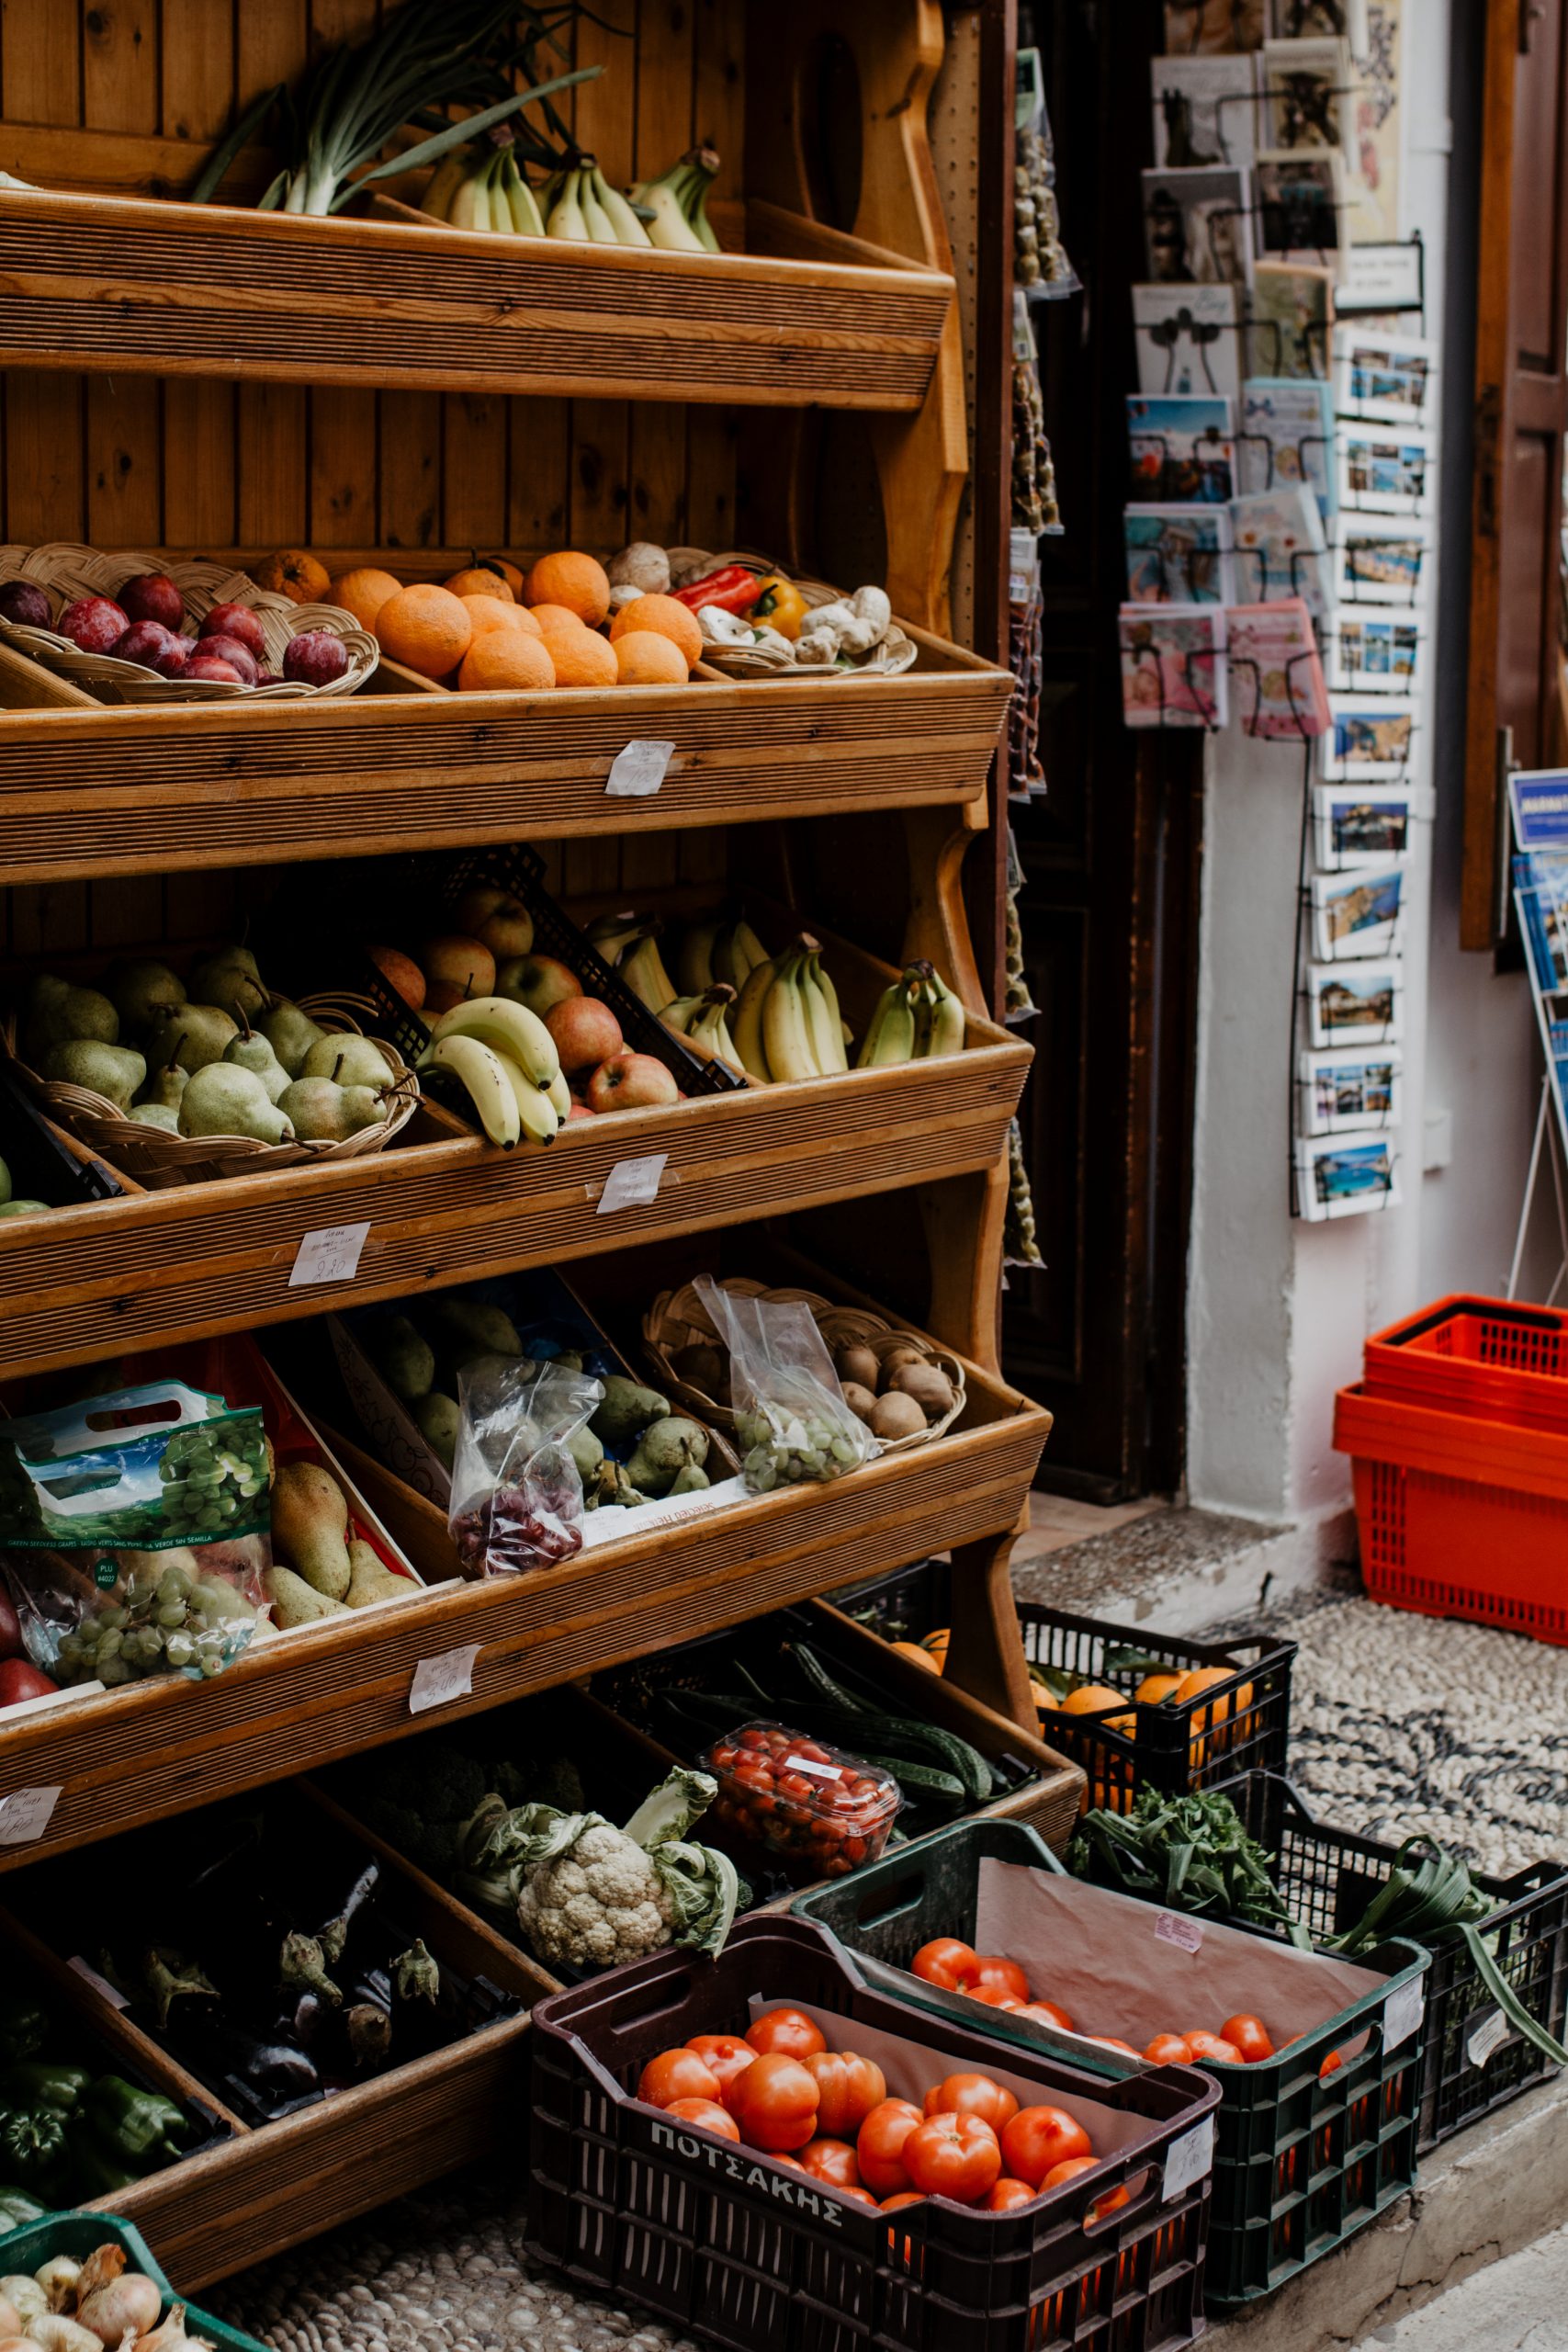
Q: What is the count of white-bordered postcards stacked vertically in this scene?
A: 10